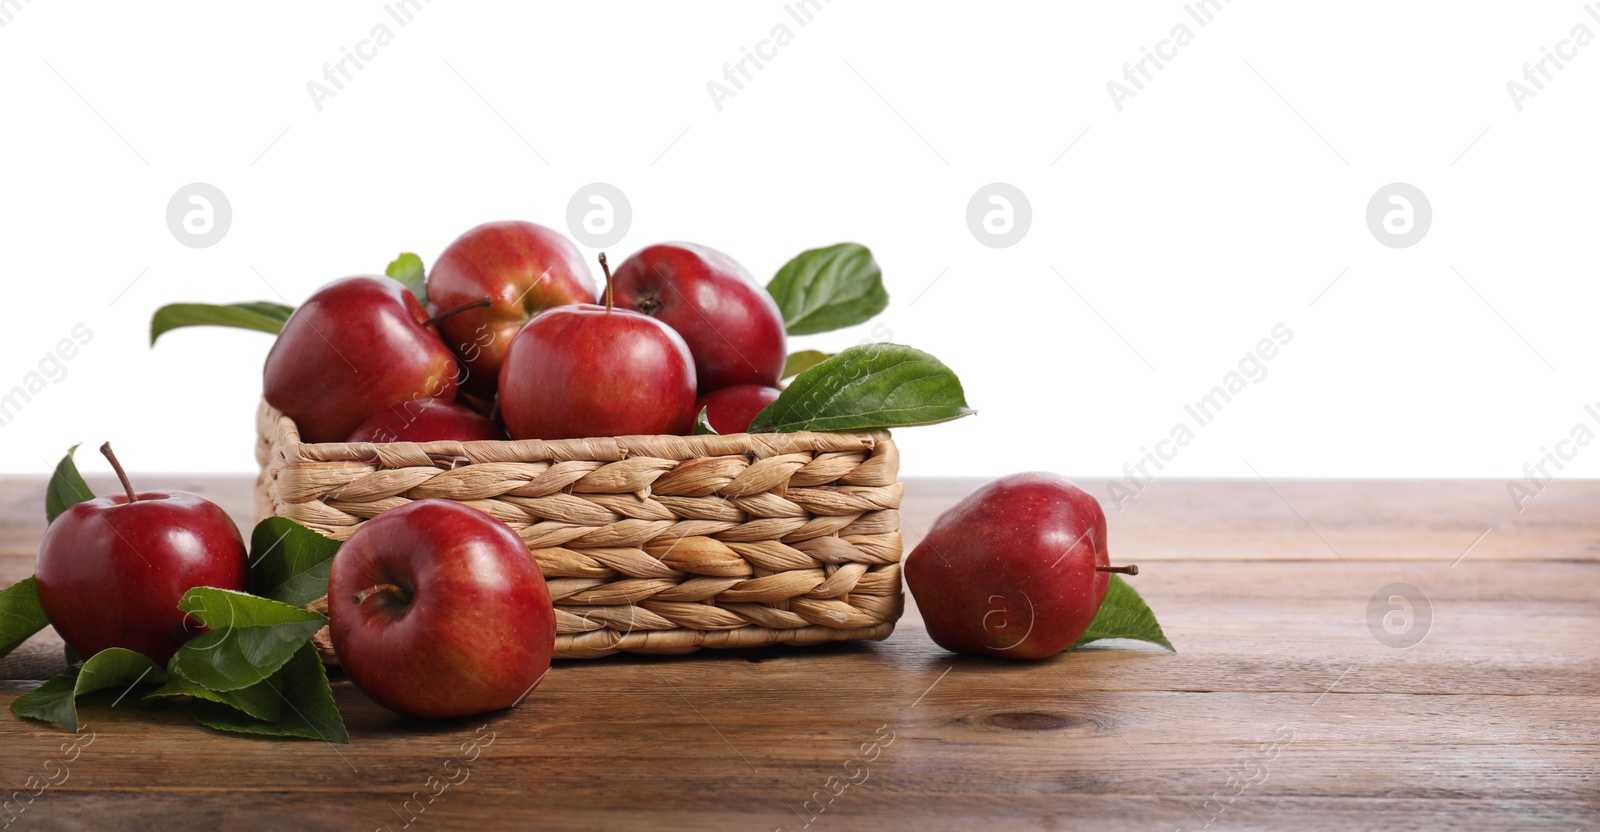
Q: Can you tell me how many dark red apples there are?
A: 9